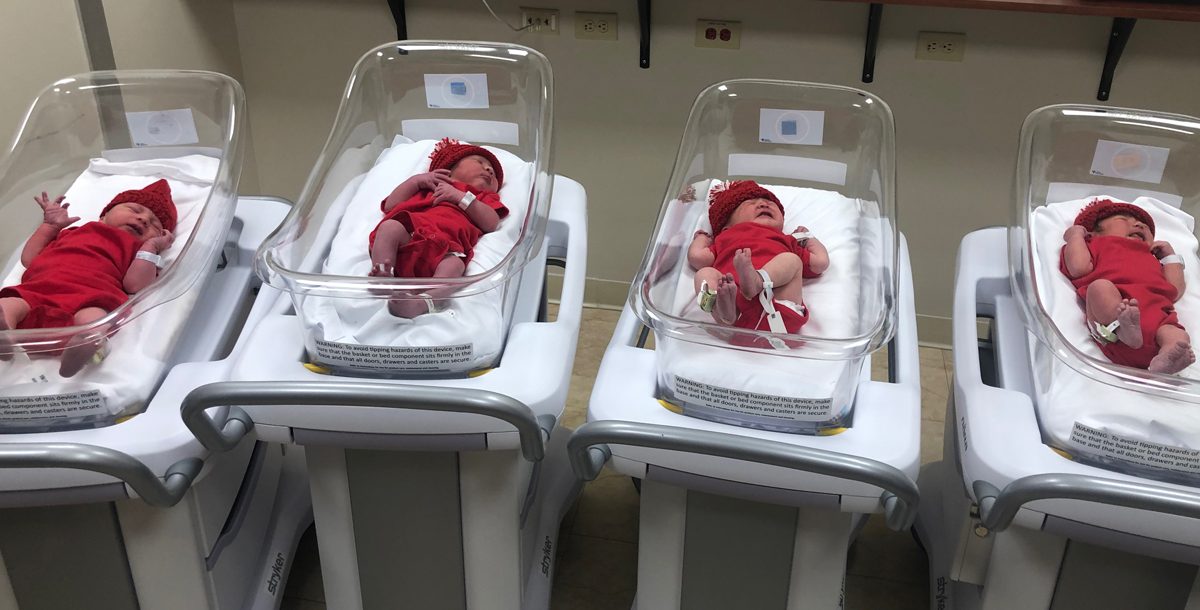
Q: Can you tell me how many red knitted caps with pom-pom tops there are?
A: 3